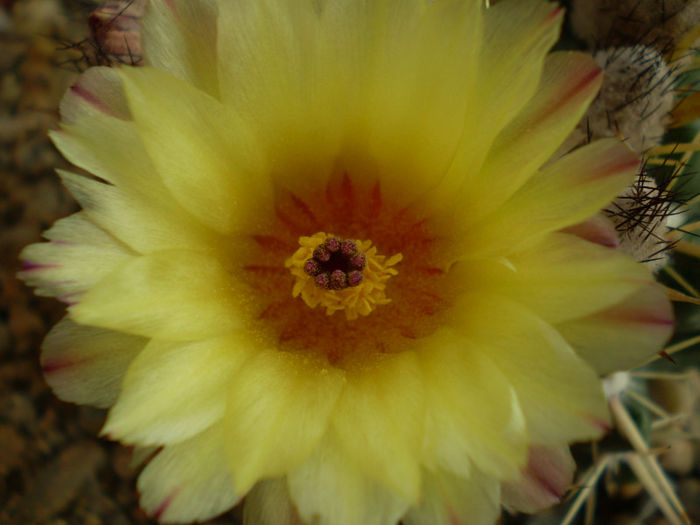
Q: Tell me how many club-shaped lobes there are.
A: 8